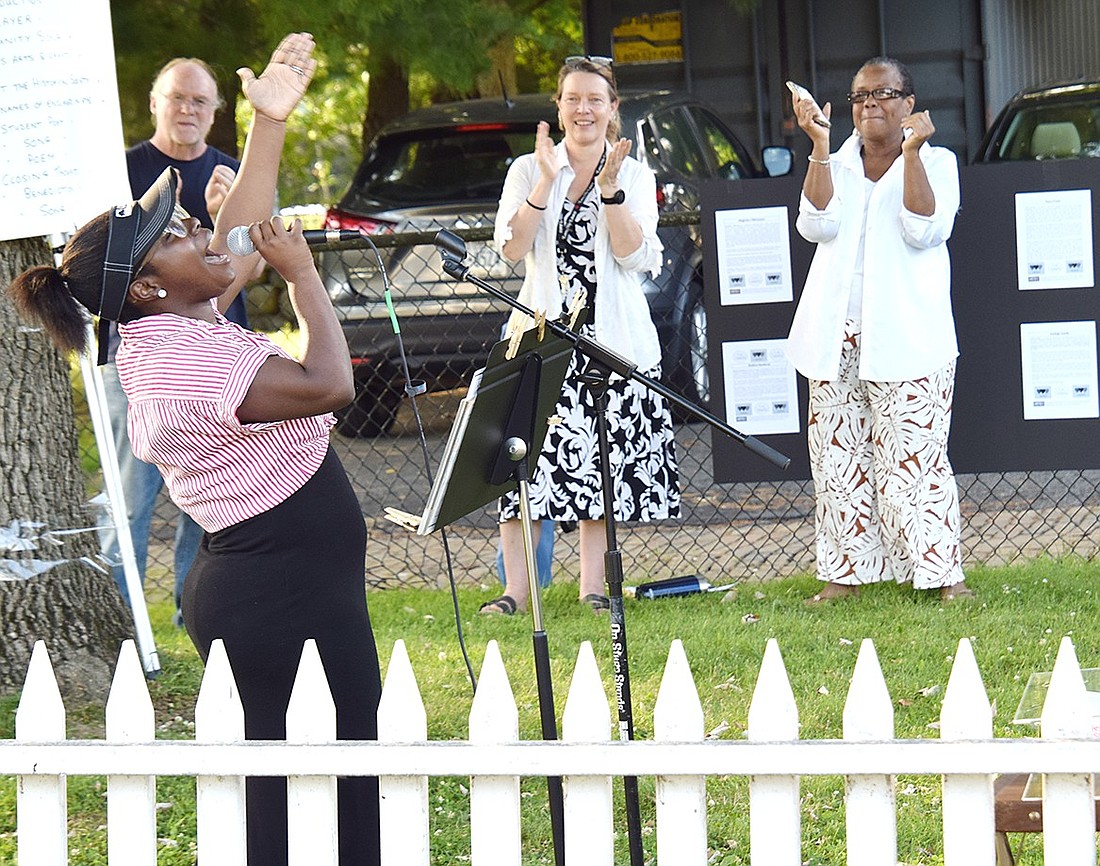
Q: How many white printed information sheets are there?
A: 4